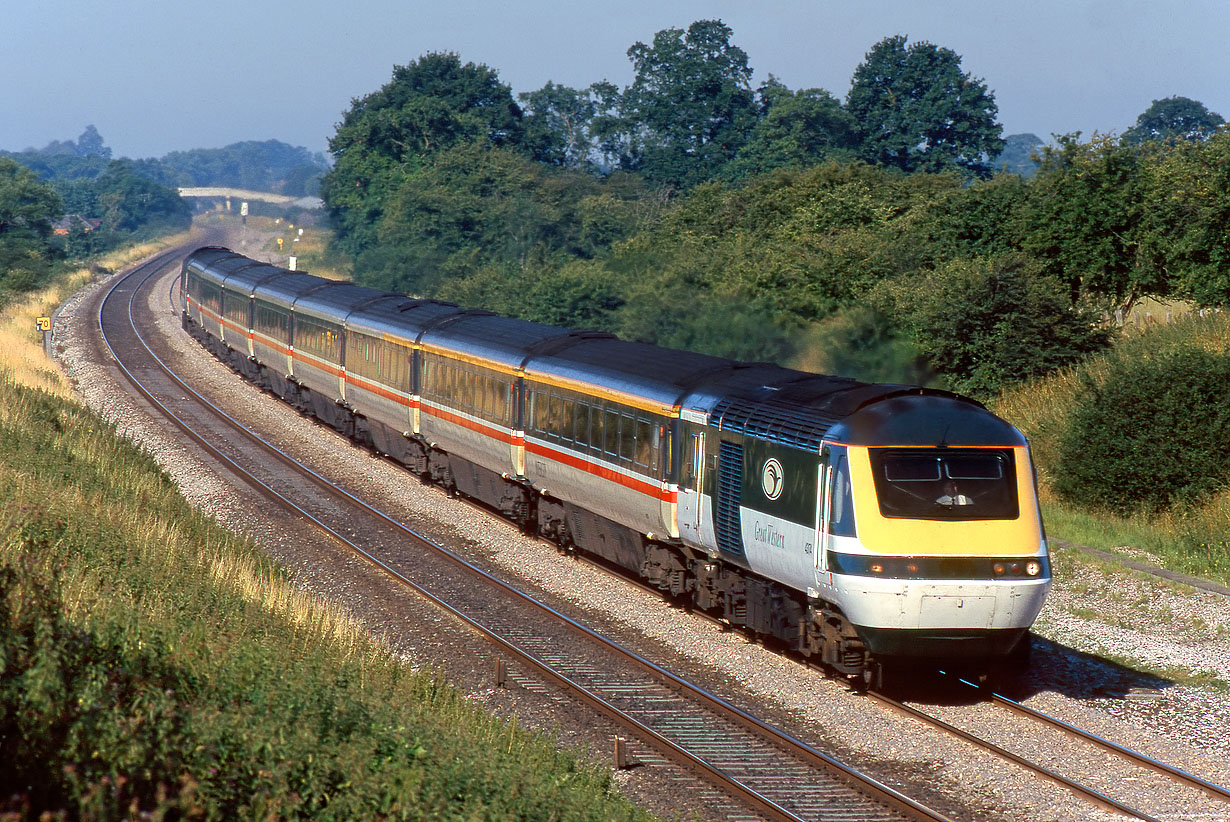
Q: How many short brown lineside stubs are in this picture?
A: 2